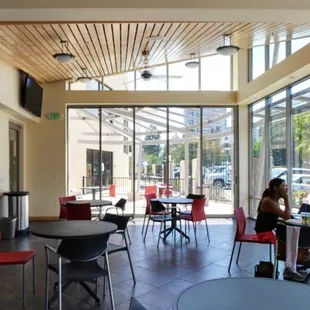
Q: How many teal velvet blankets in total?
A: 0